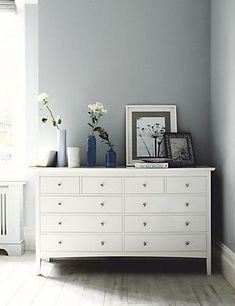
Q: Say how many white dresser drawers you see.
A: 10